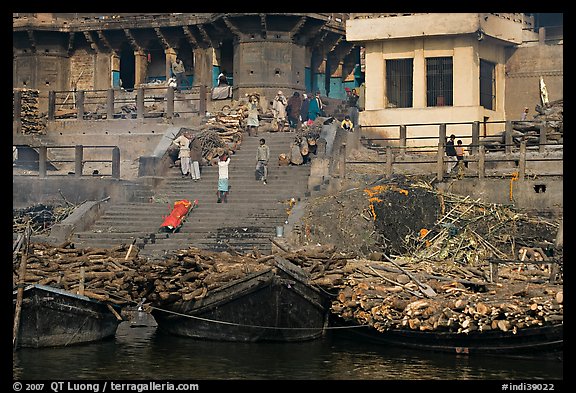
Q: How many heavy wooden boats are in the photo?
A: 3